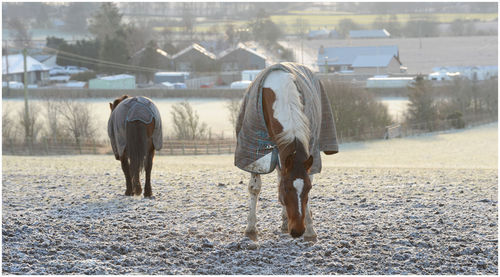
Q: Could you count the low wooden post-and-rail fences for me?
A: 1